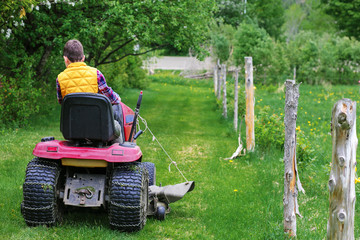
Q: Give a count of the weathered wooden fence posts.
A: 7